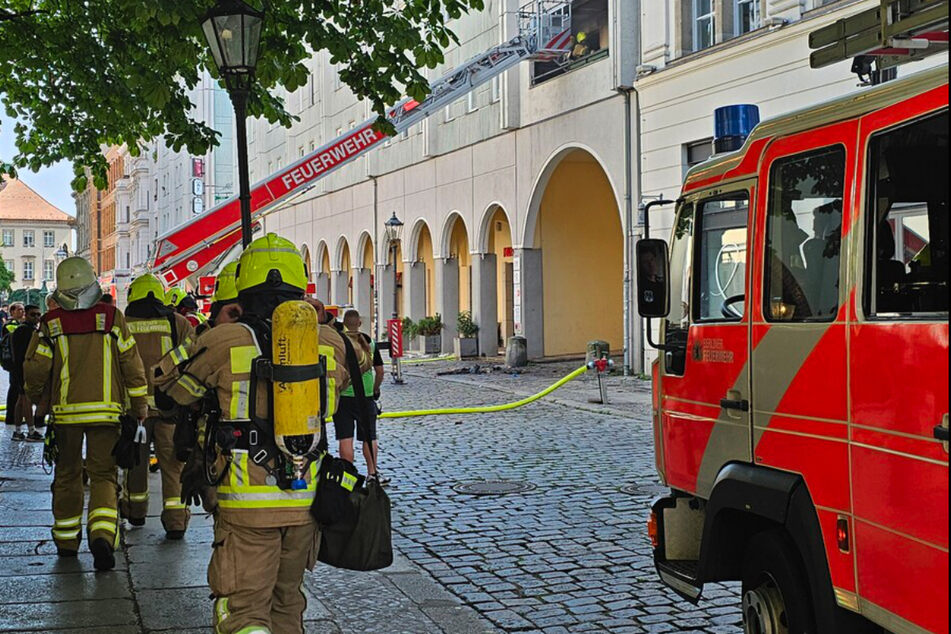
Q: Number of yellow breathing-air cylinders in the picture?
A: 1